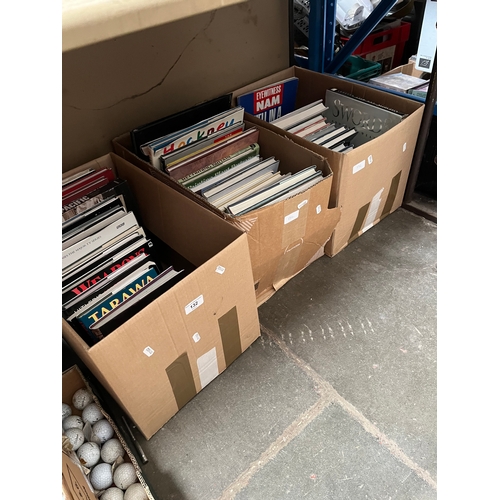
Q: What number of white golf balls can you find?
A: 12